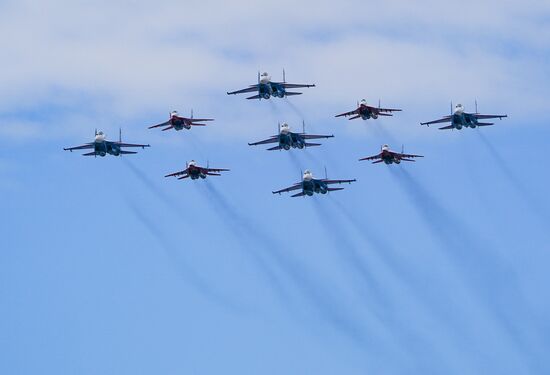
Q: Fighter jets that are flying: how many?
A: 9